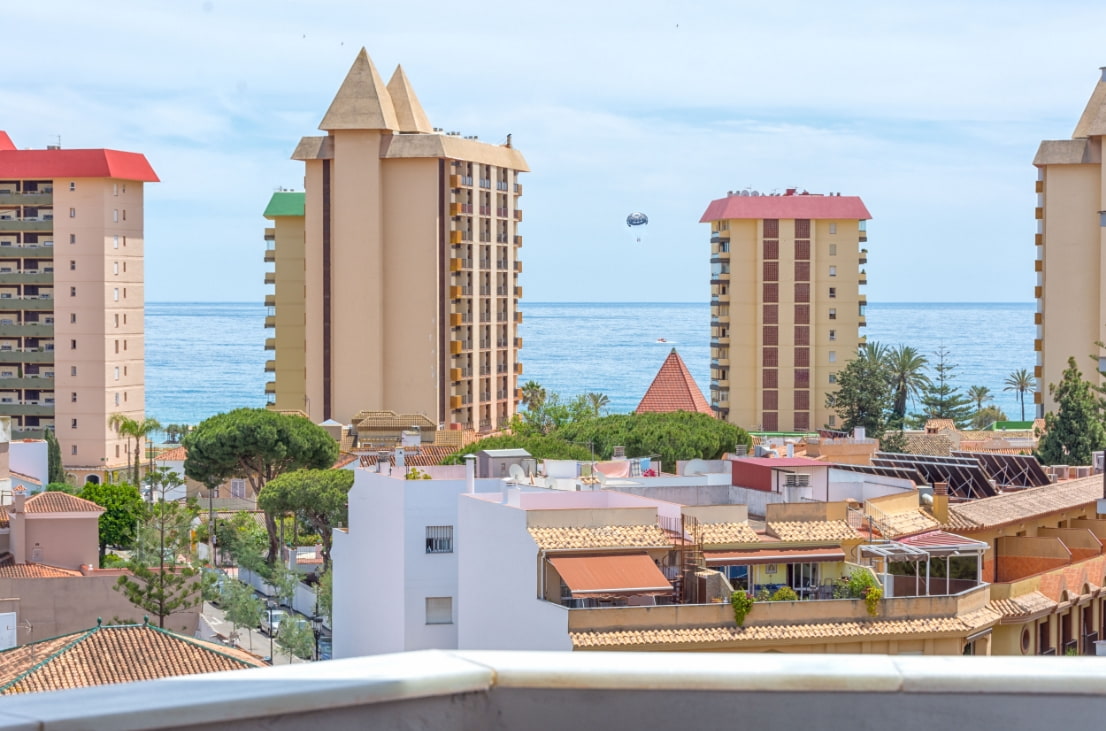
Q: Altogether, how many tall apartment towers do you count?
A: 5